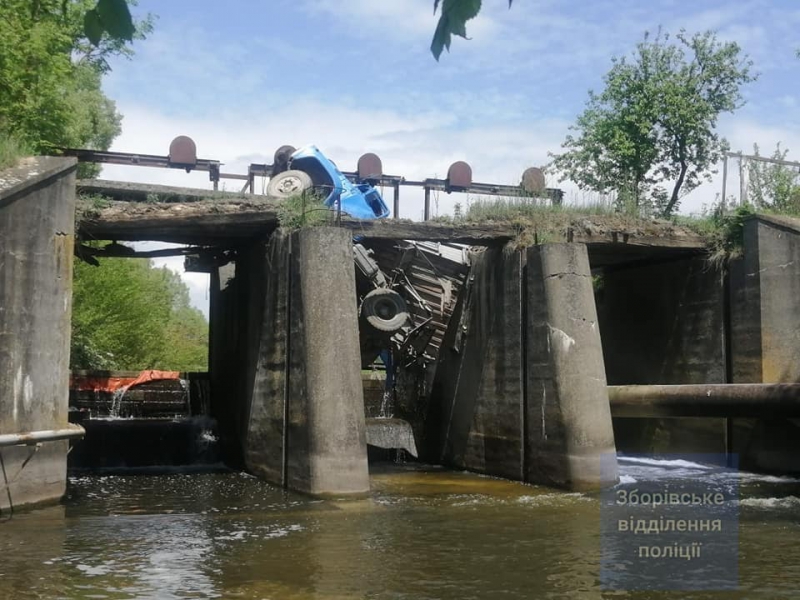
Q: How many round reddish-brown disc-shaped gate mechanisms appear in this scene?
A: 4